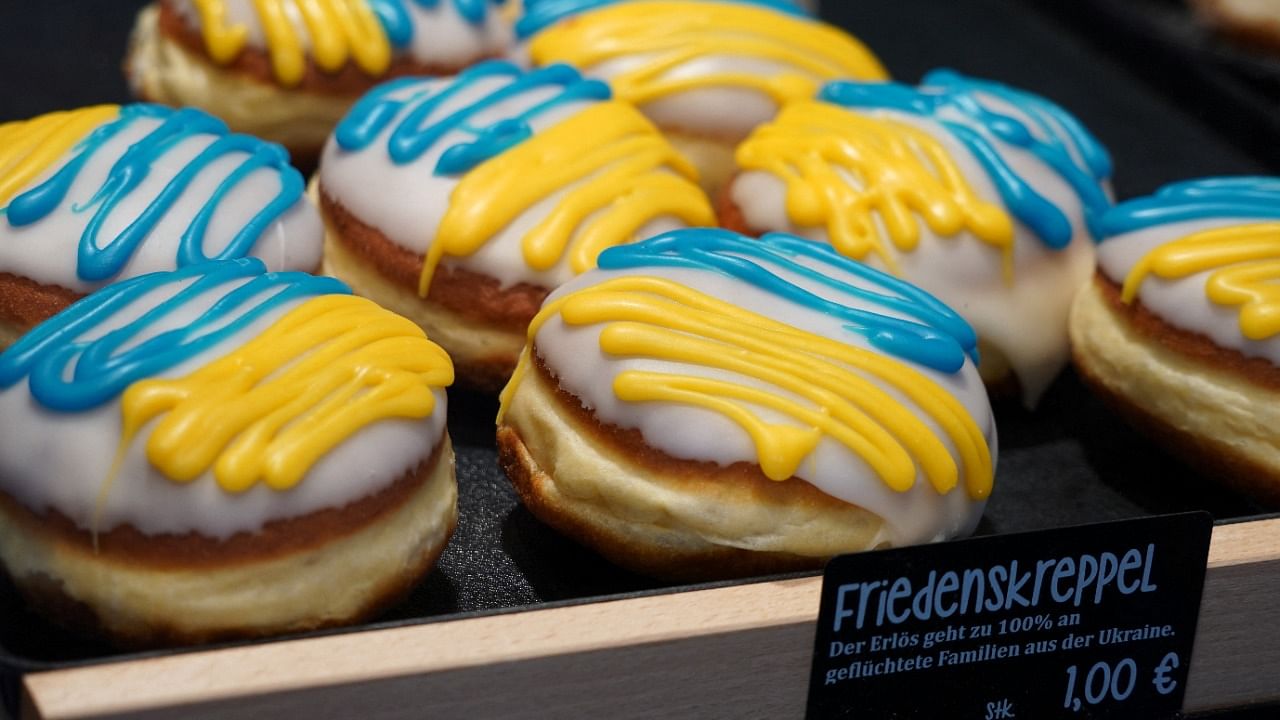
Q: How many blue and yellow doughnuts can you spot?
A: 8